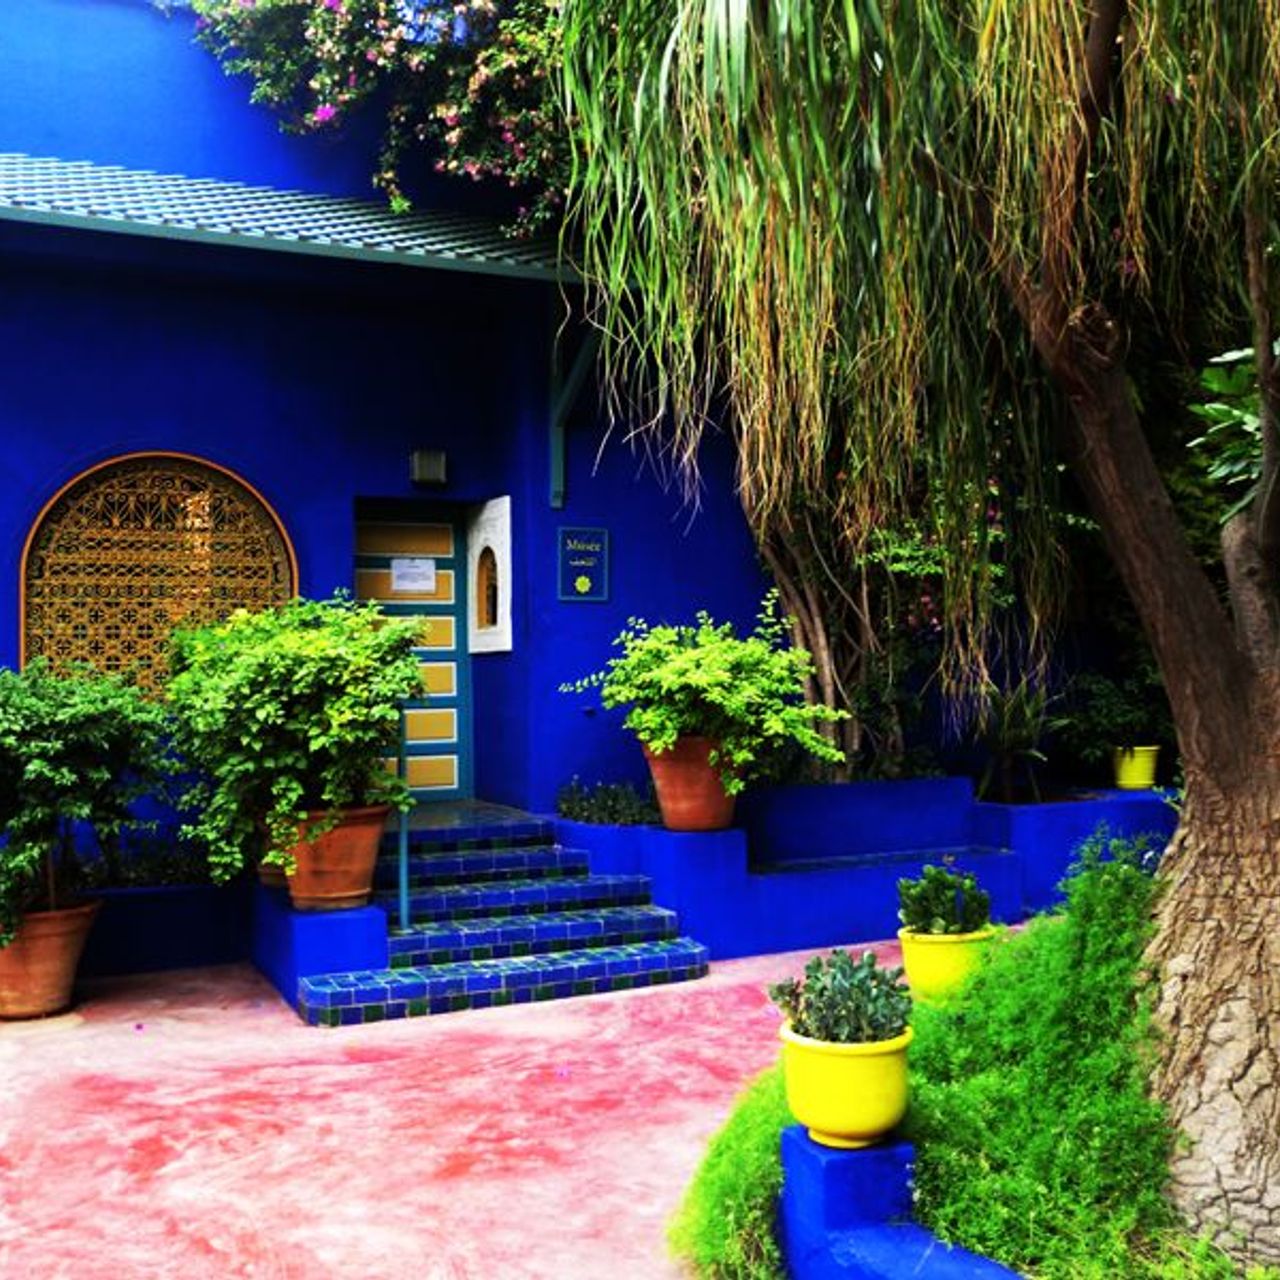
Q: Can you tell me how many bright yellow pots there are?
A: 3